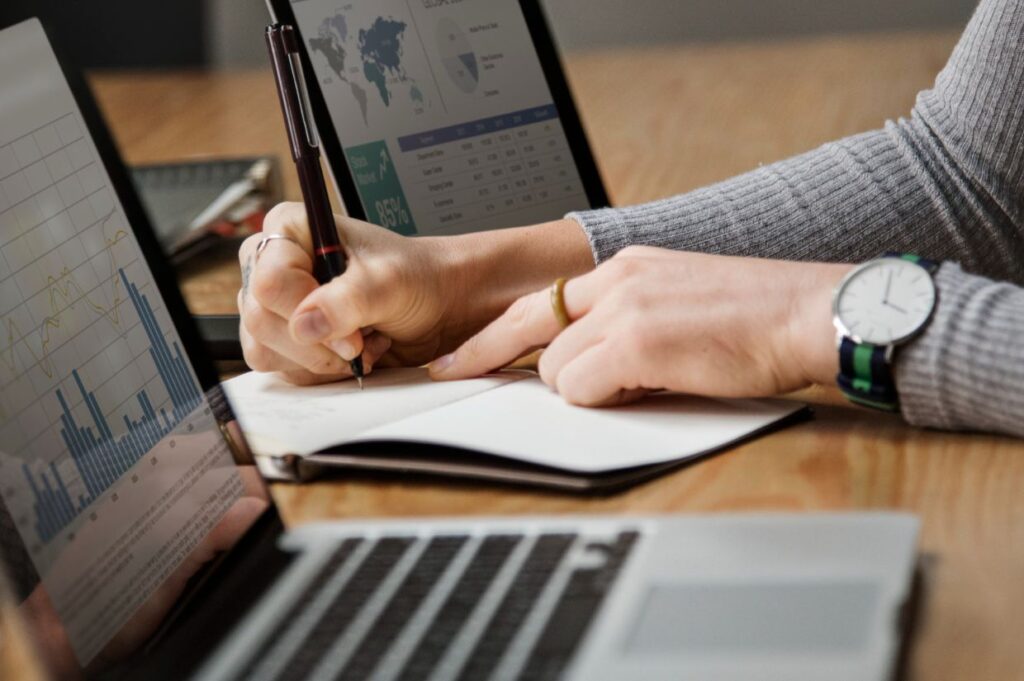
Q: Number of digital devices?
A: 2